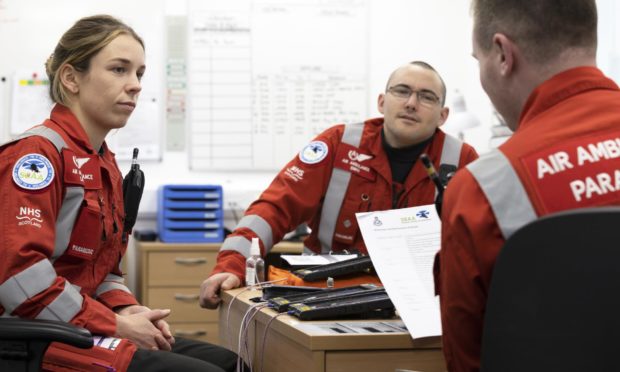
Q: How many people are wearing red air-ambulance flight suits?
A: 3